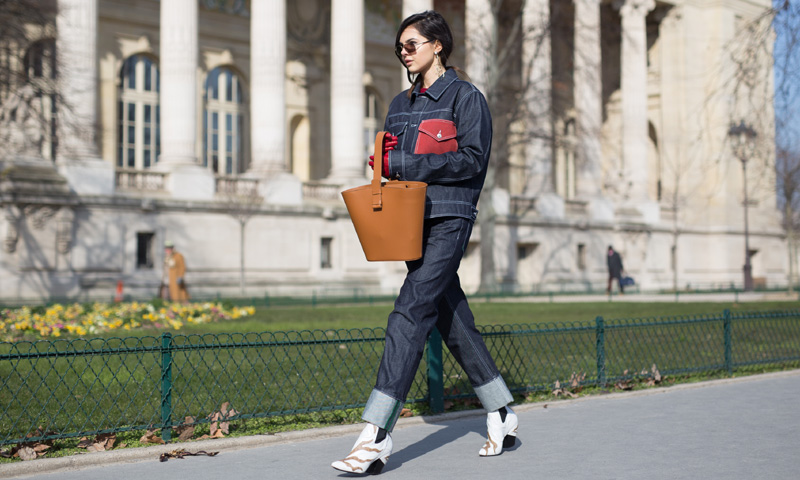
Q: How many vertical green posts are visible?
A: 4